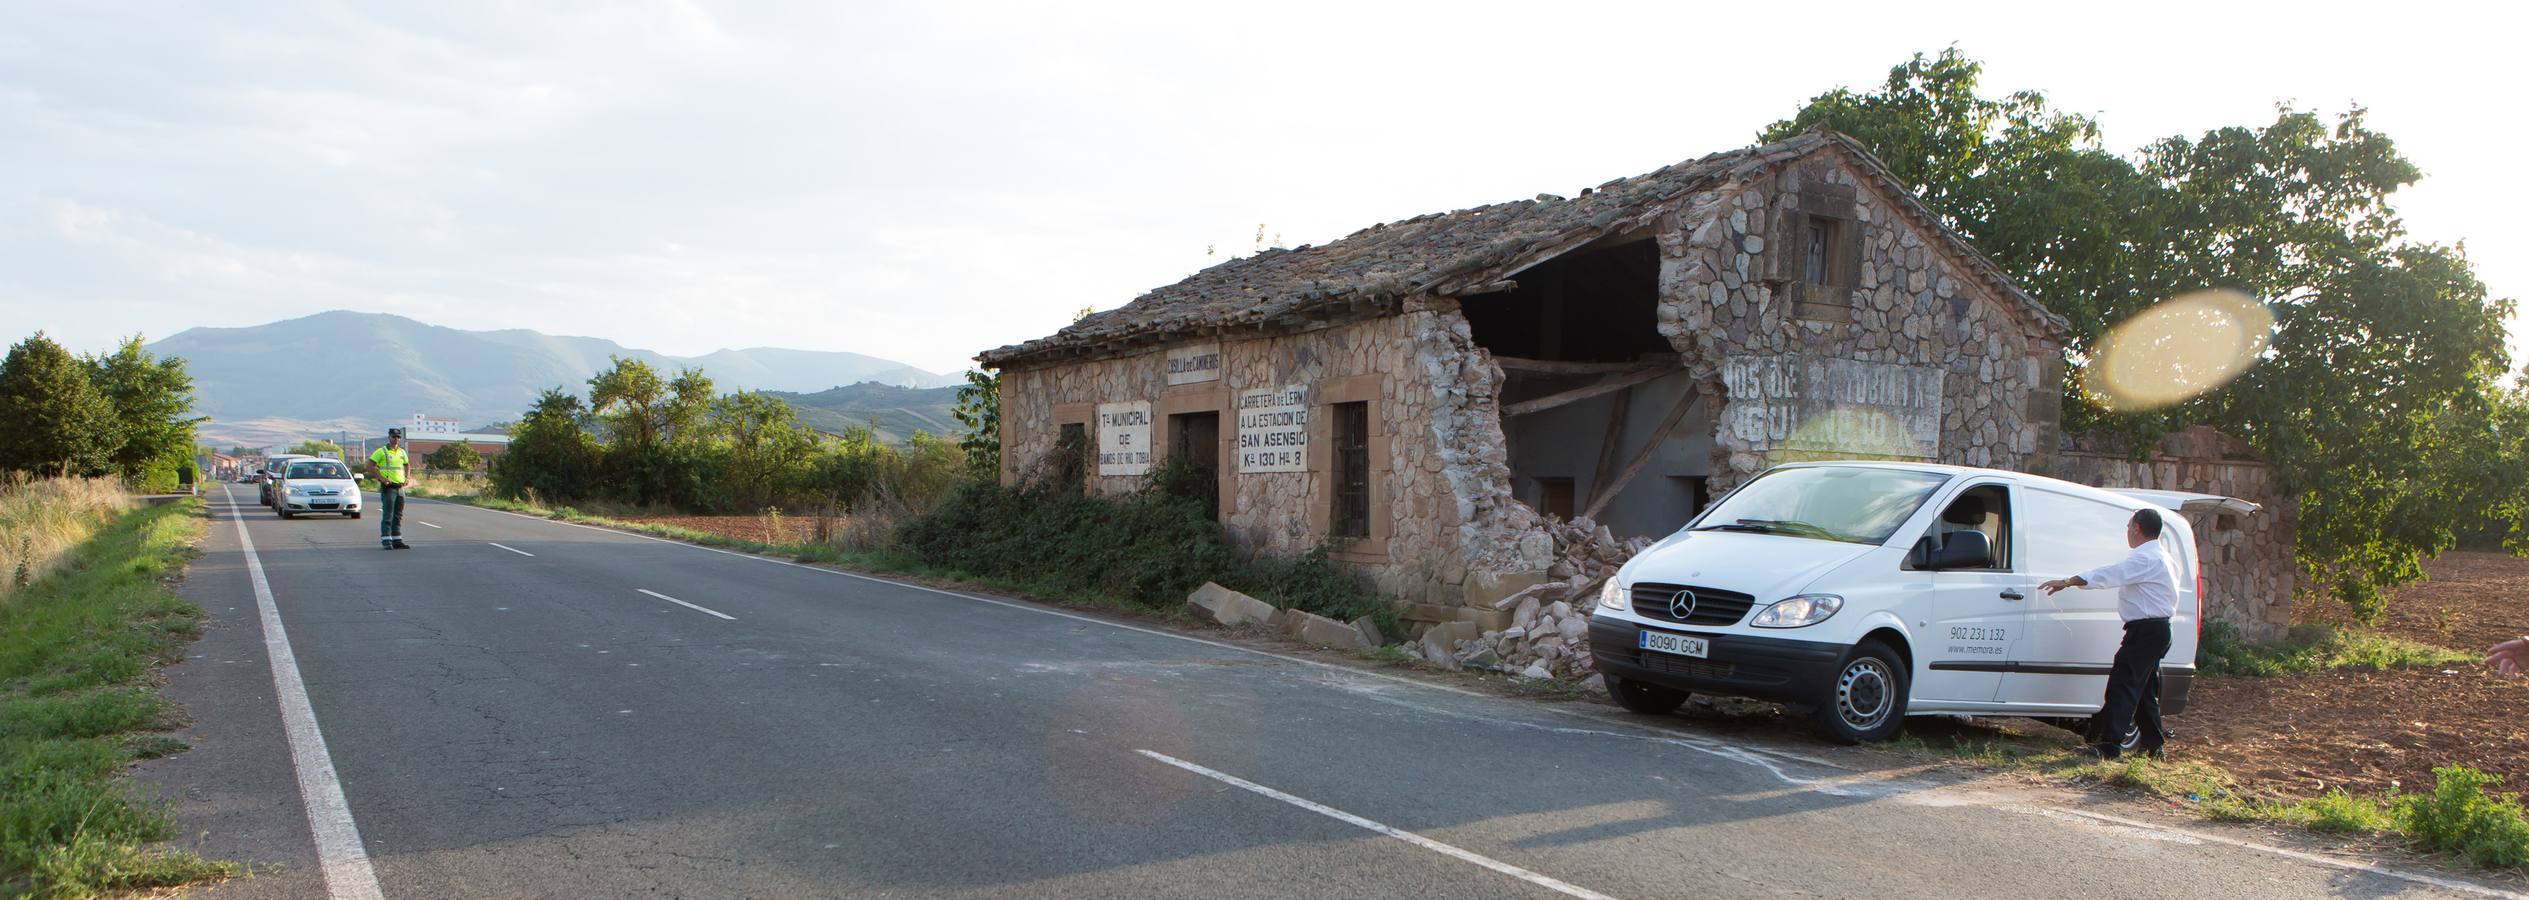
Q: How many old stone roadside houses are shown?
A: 1